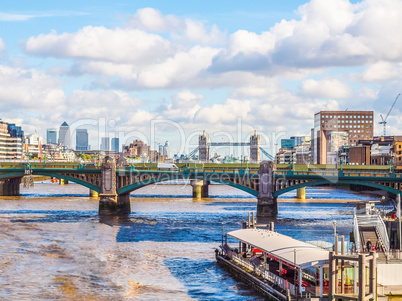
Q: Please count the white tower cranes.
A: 1